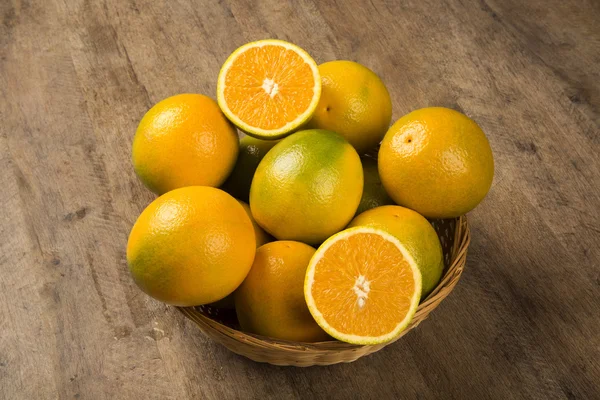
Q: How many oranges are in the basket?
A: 12